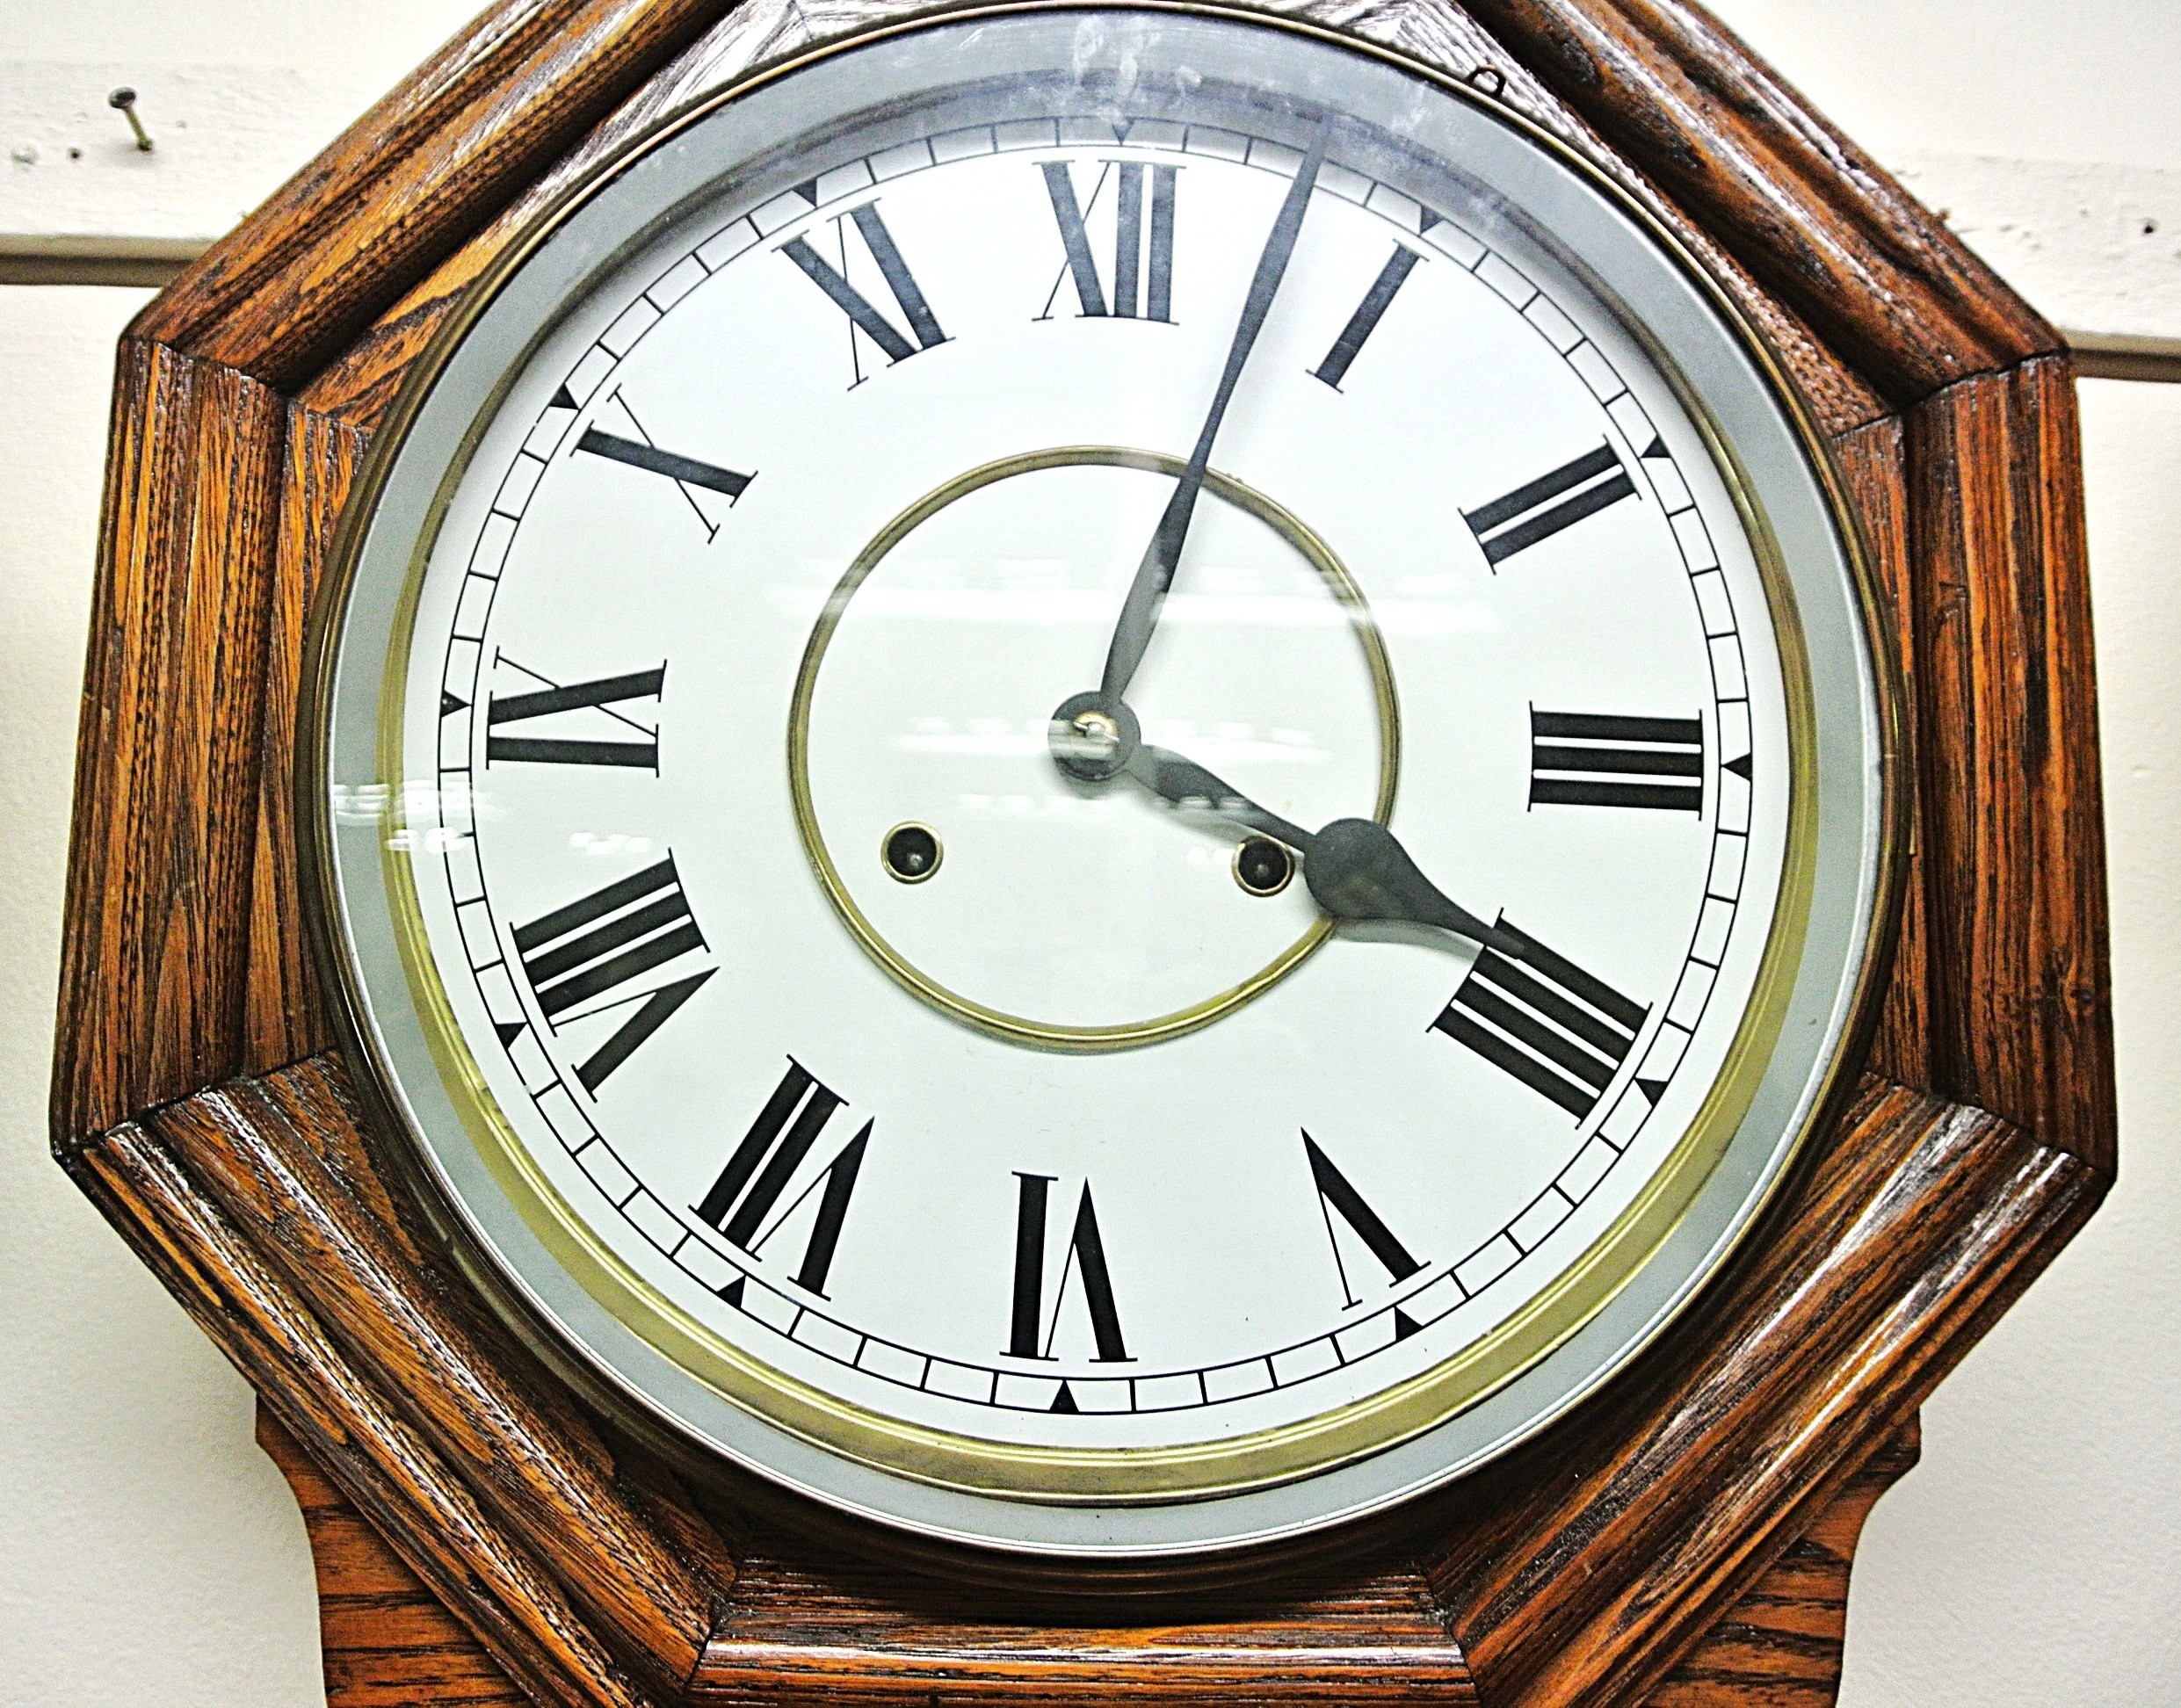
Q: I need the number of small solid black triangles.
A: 12